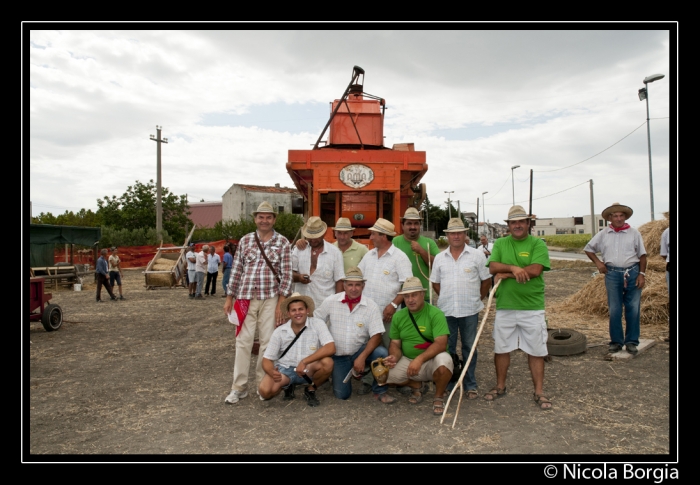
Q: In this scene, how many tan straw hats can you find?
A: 11